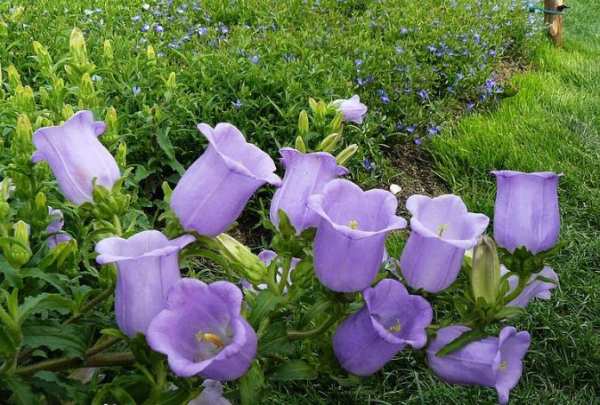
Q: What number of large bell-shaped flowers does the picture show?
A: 10